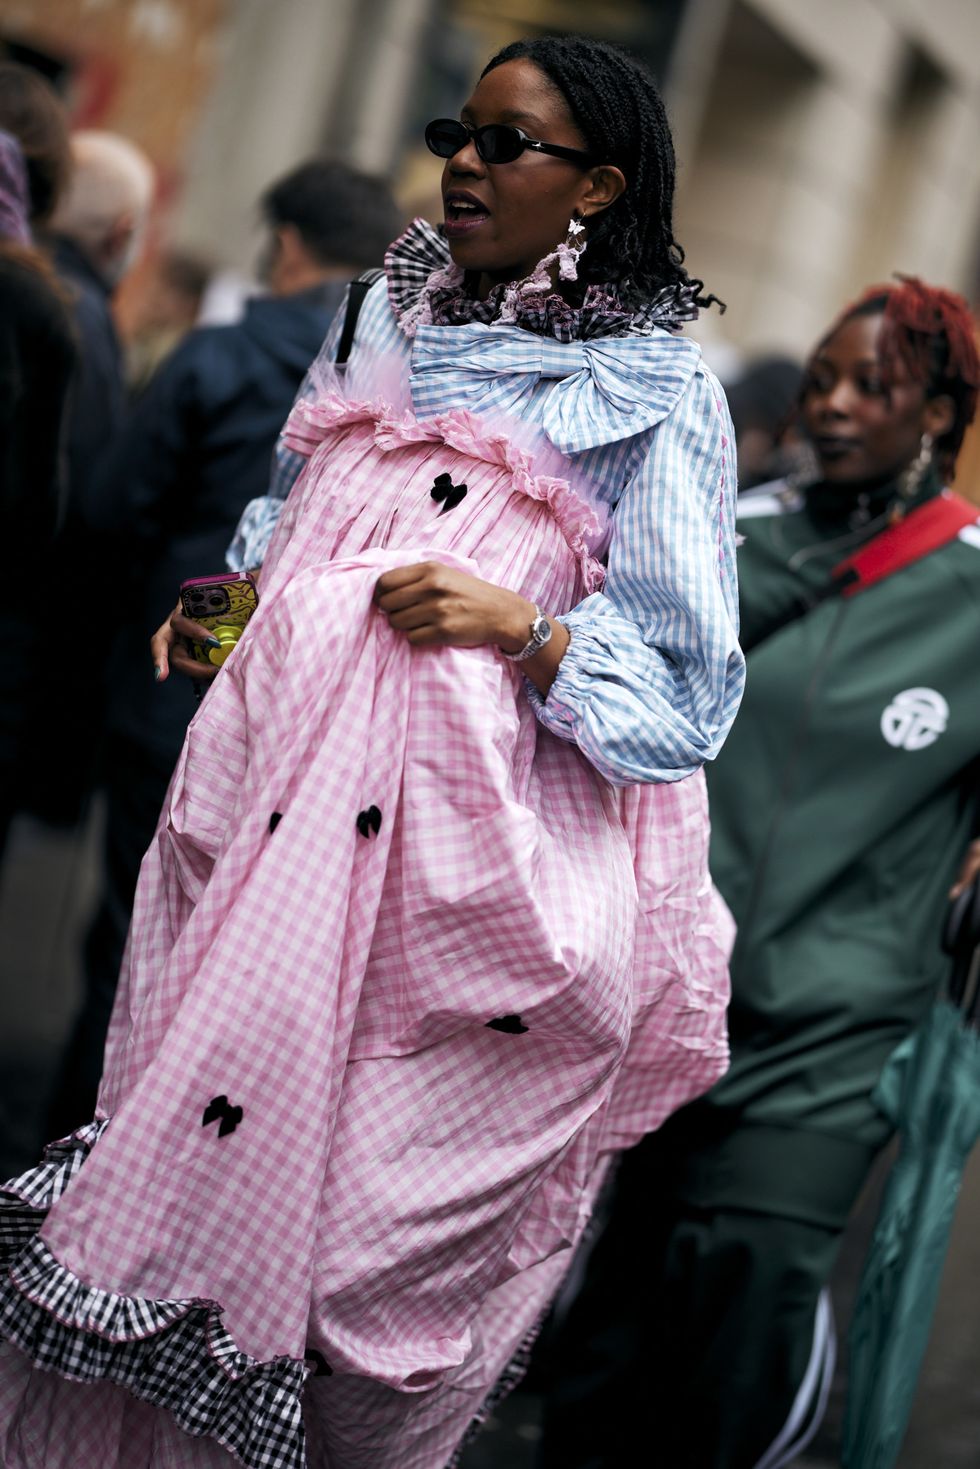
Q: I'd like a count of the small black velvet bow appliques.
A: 6